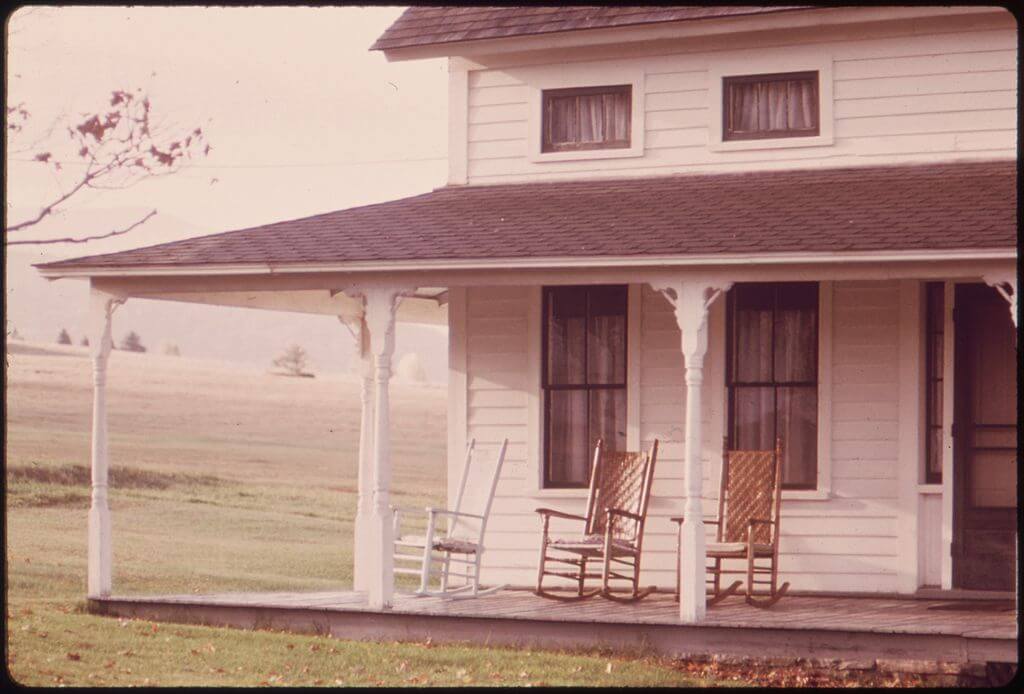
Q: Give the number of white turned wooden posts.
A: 4